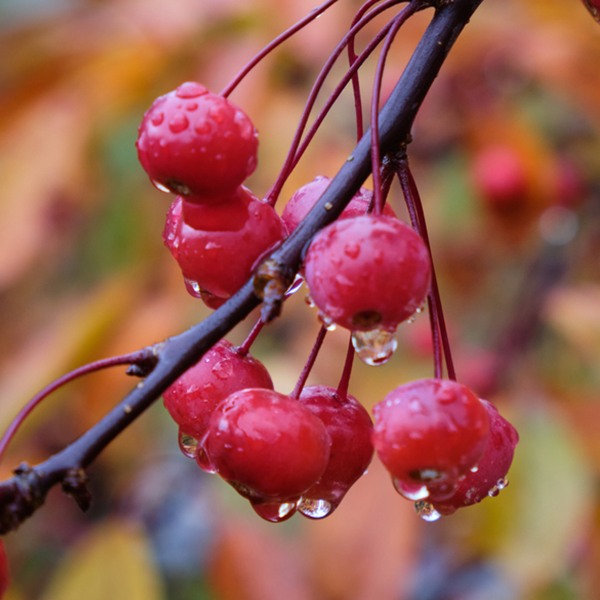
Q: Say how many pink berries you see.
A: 9